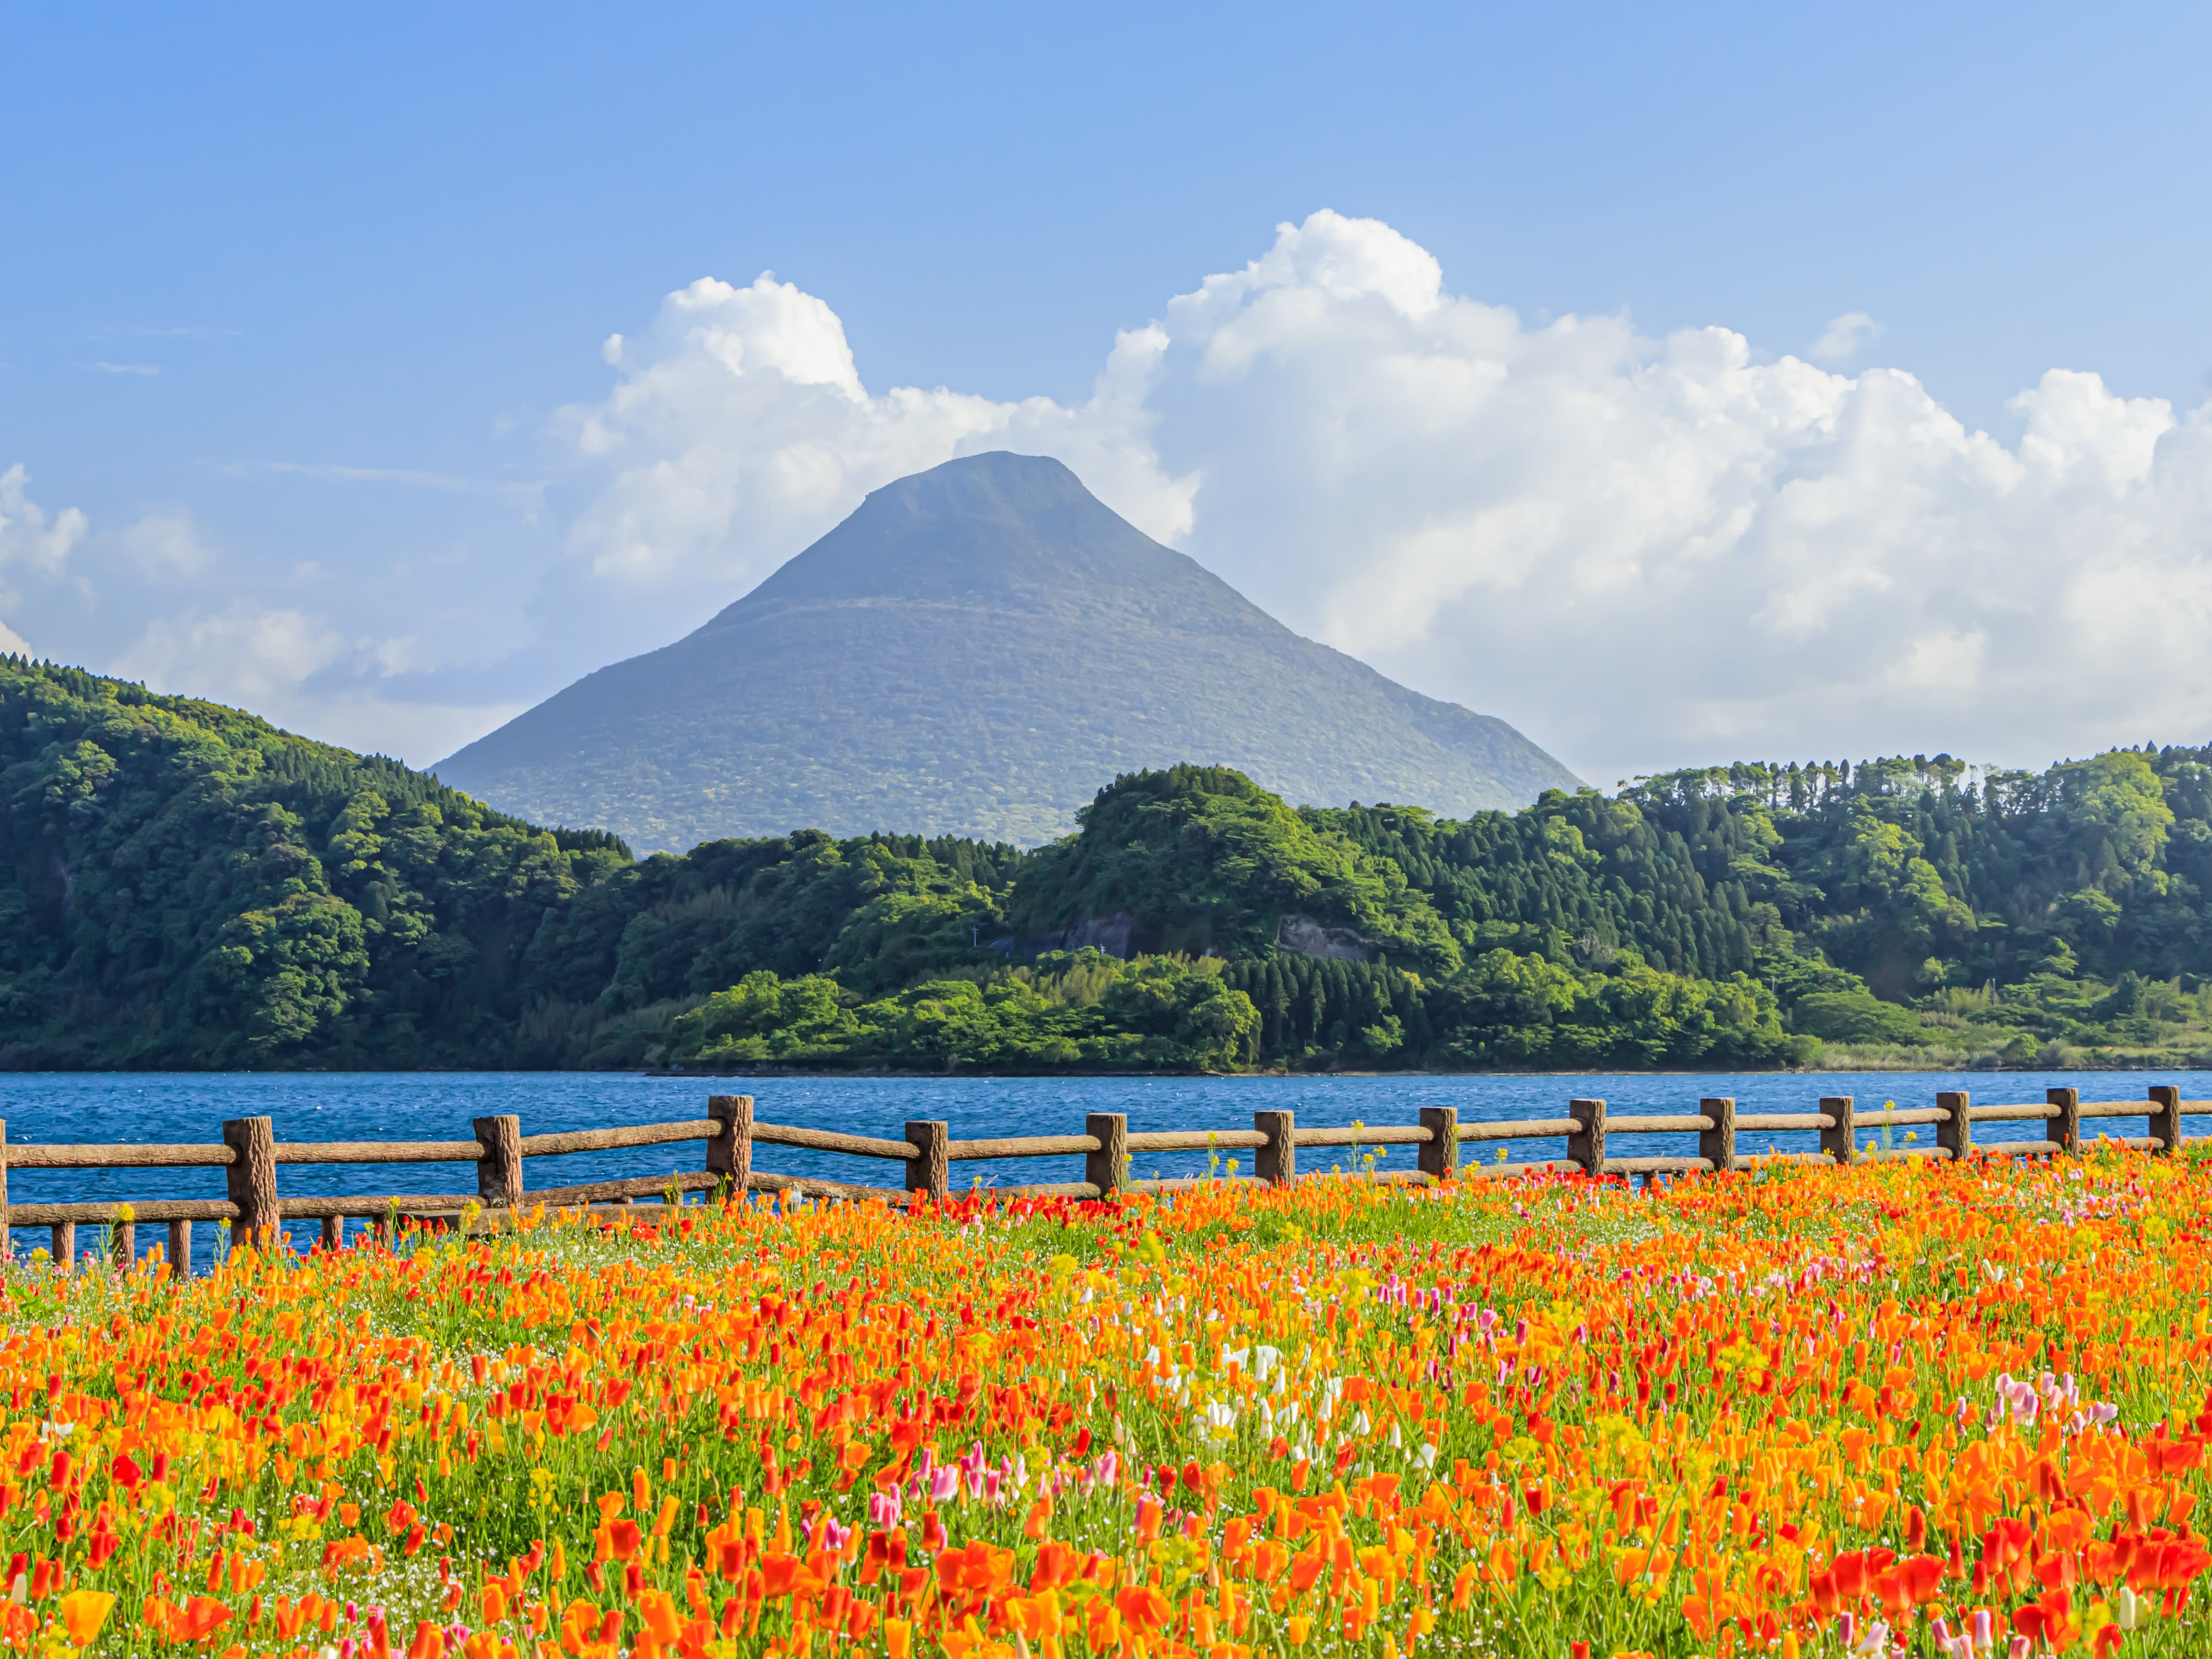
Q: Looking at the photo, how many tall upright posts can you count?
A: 14